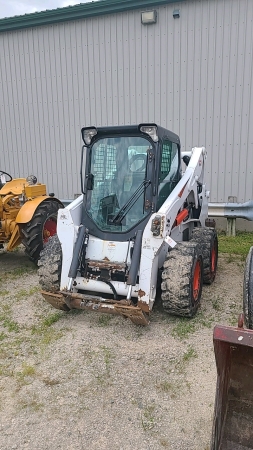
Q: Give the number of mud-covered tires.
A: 3